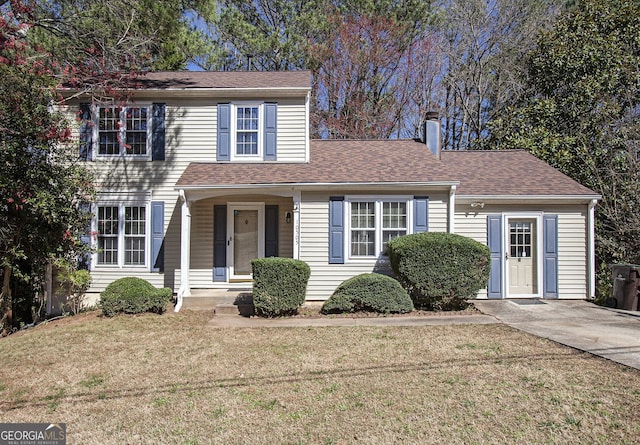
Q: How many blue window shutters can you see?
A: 12